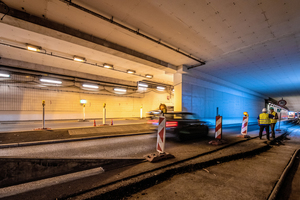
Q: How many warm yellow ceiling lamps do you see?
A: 5